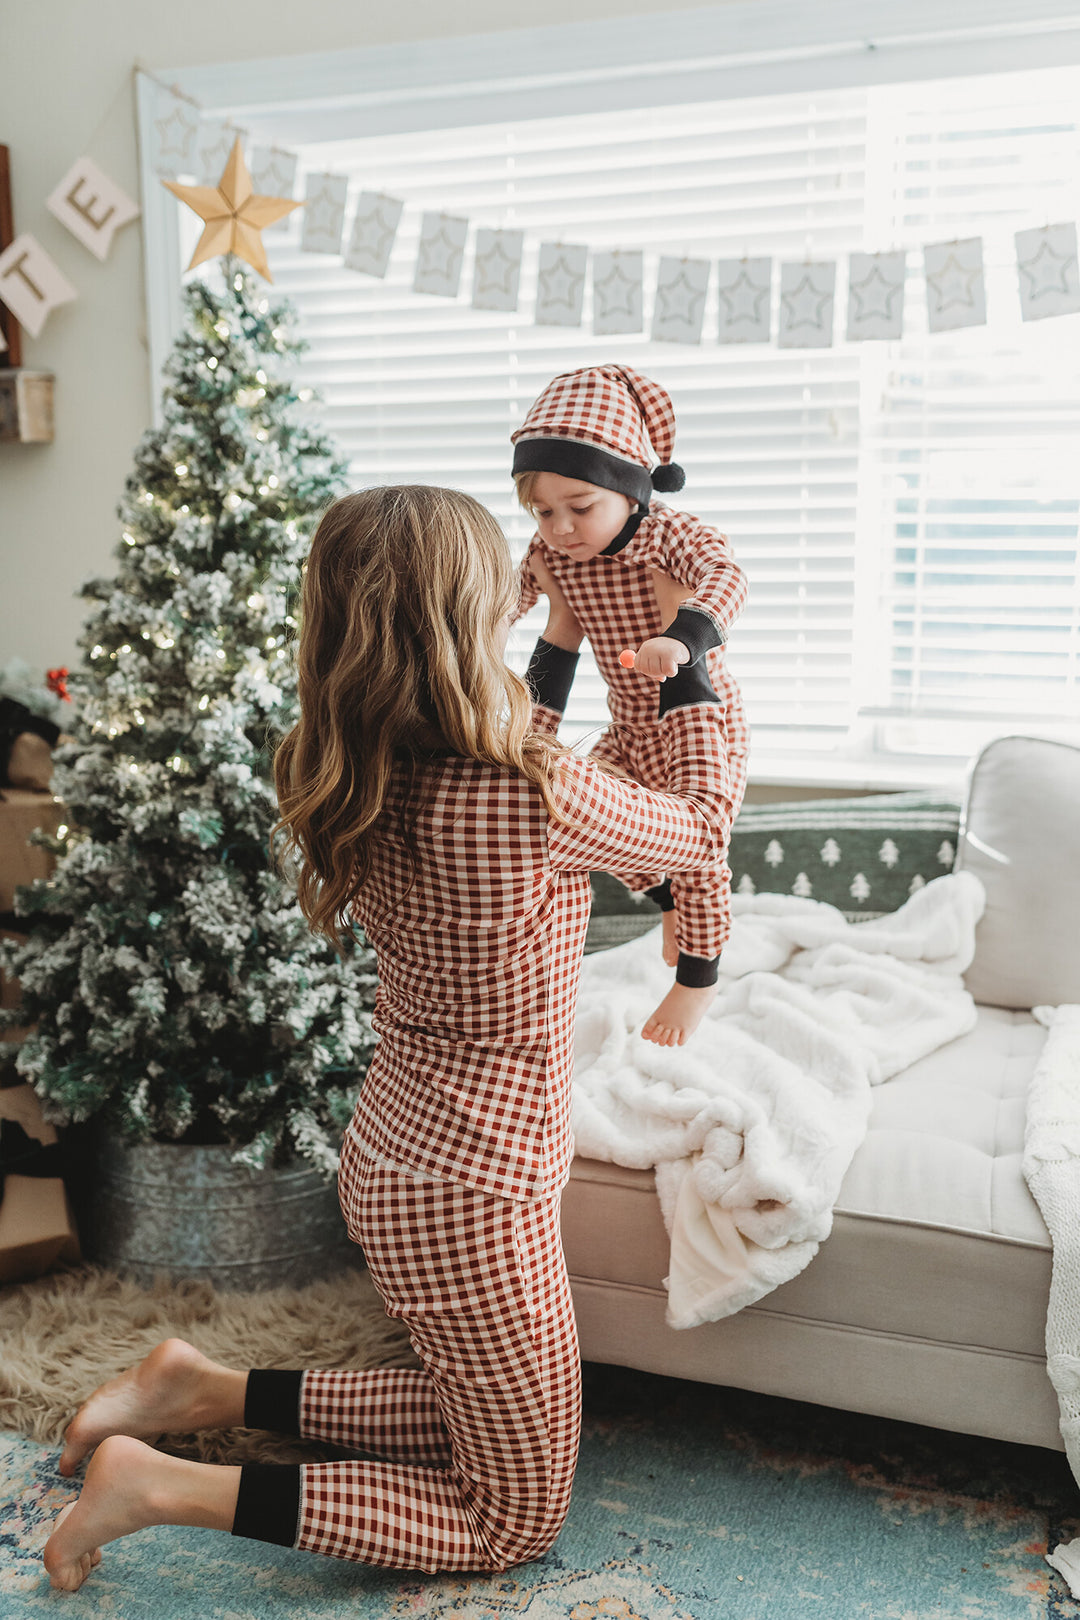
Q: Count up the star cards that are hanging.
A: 15